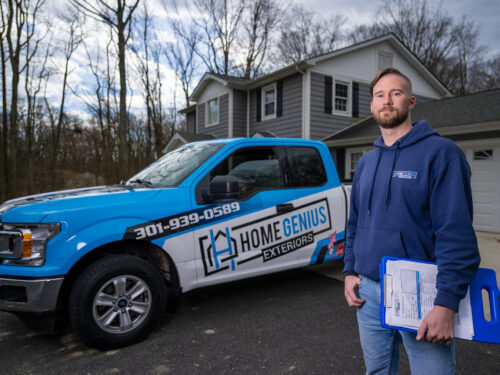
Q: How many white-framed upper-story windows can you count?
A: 3